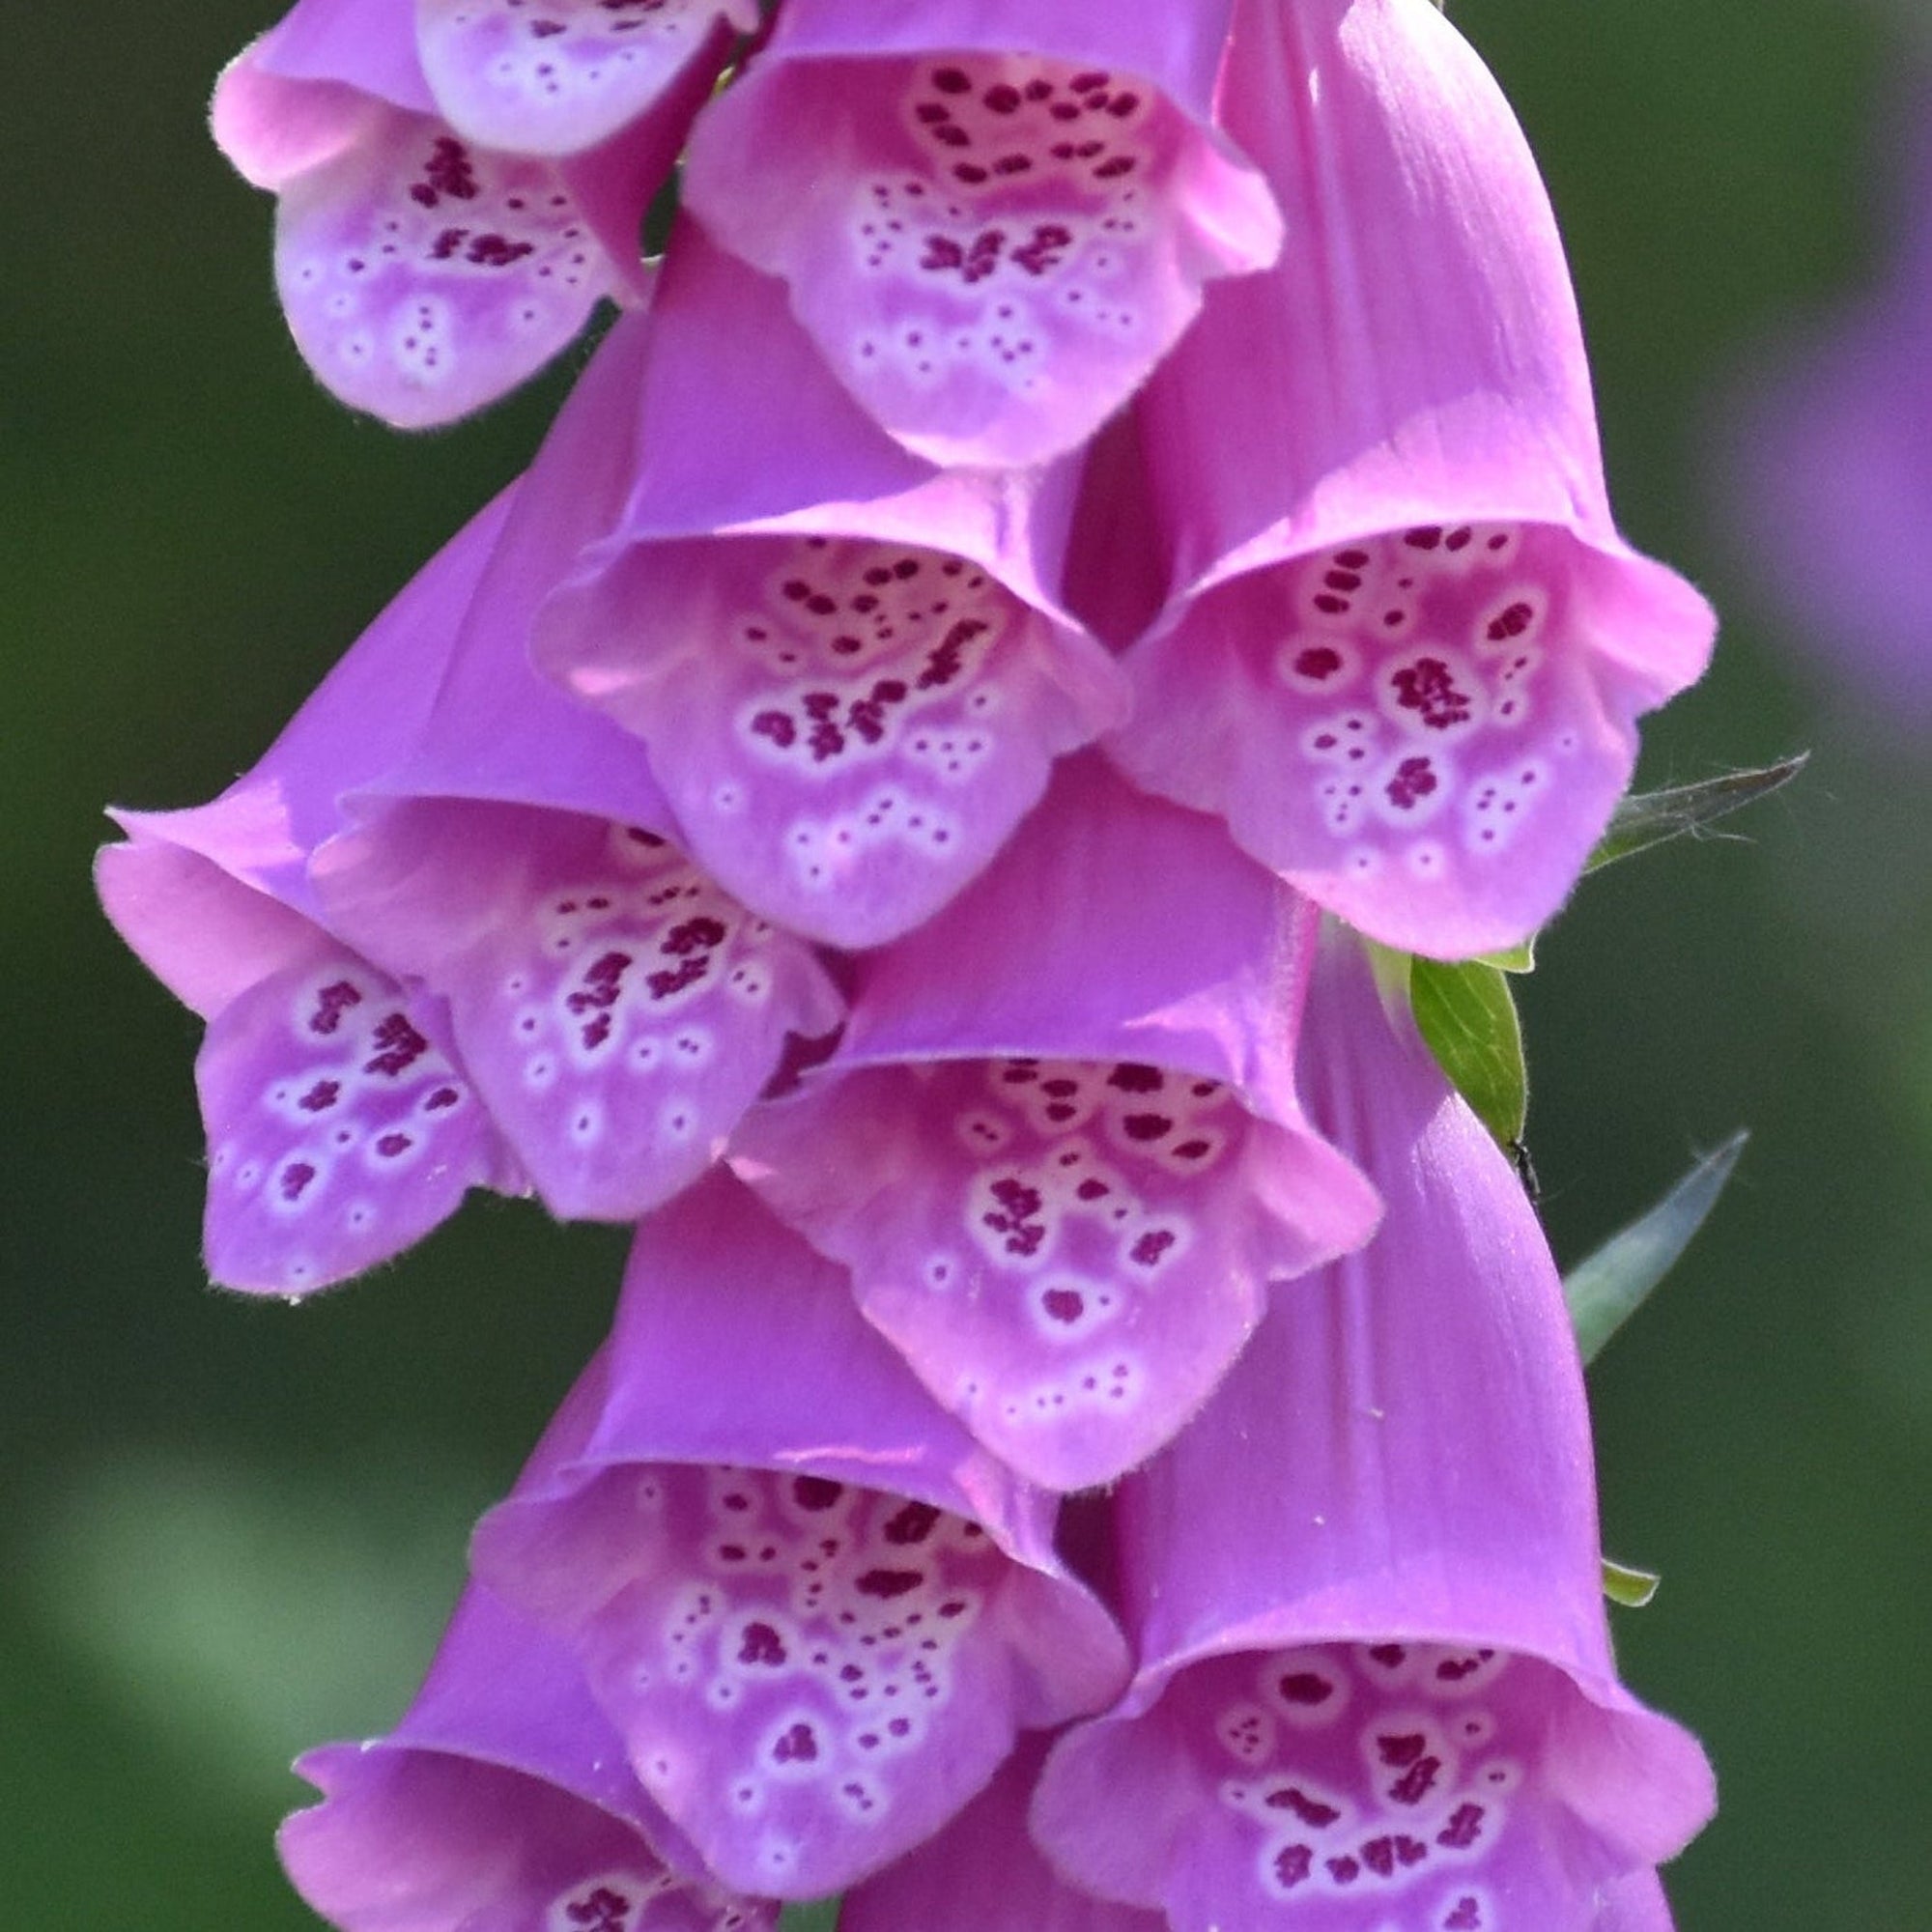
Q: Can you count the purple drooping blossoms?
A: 11